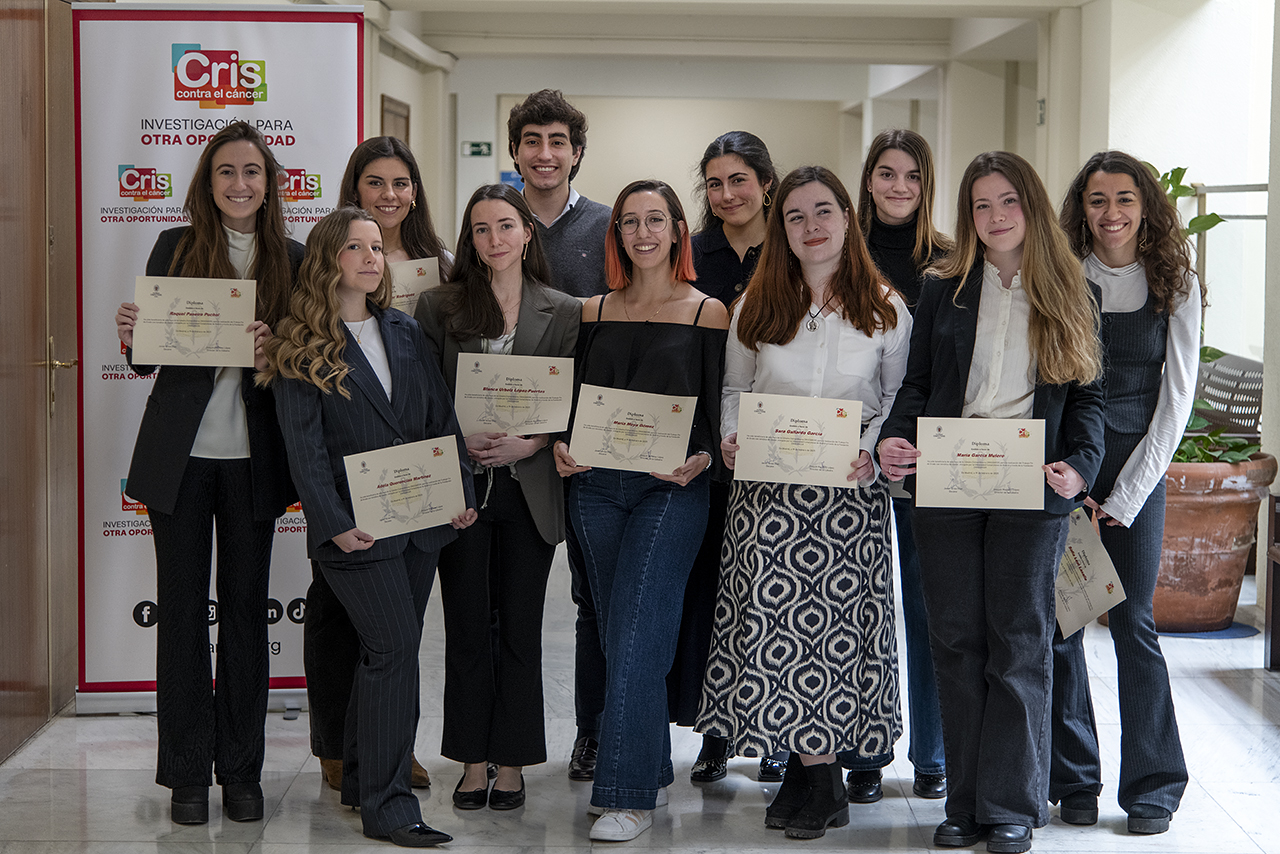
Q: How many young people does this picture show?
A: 11